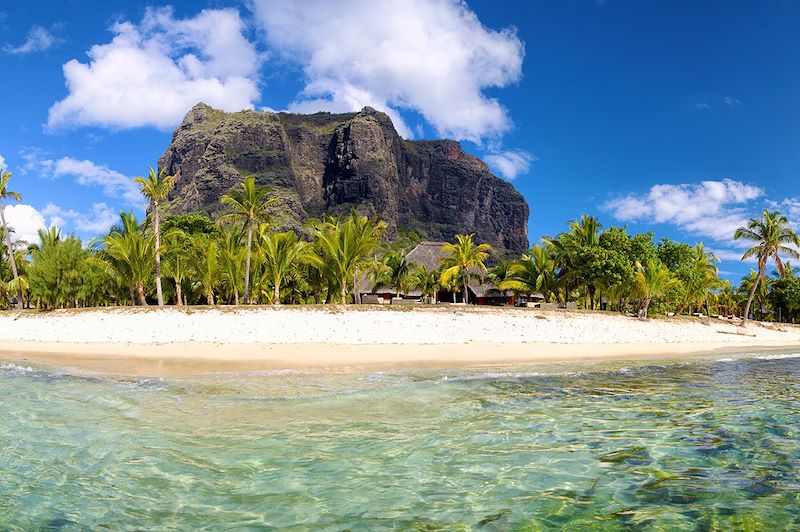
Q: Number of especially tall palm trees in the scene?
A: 4